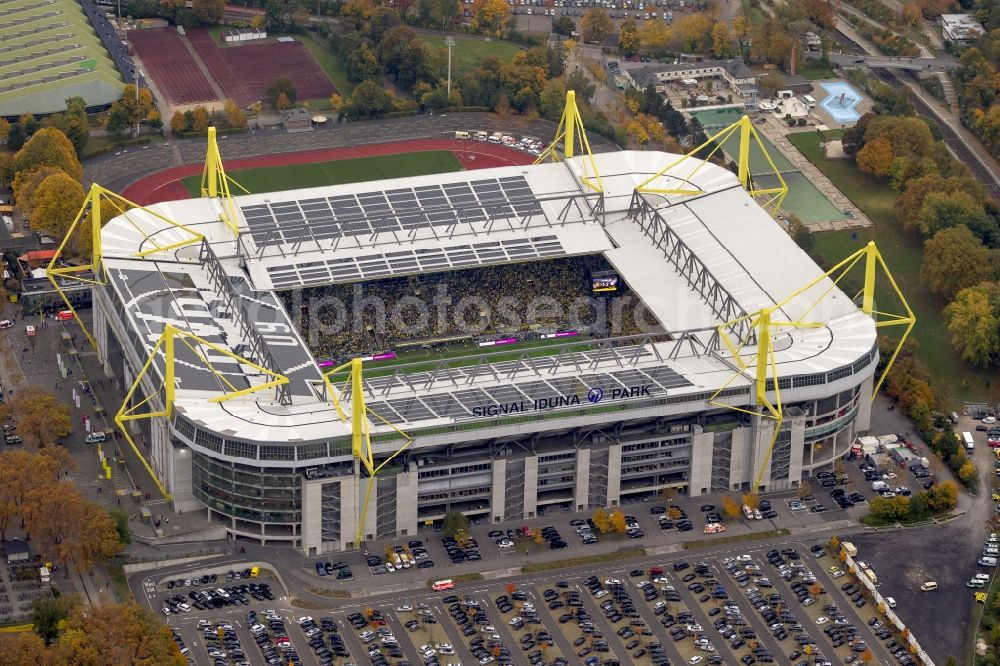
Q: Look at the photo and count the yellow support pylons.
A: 8